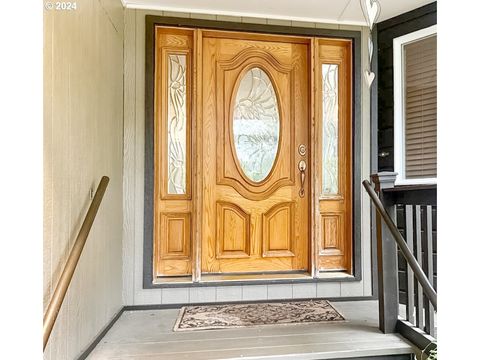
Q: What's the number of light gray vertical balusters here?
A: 3